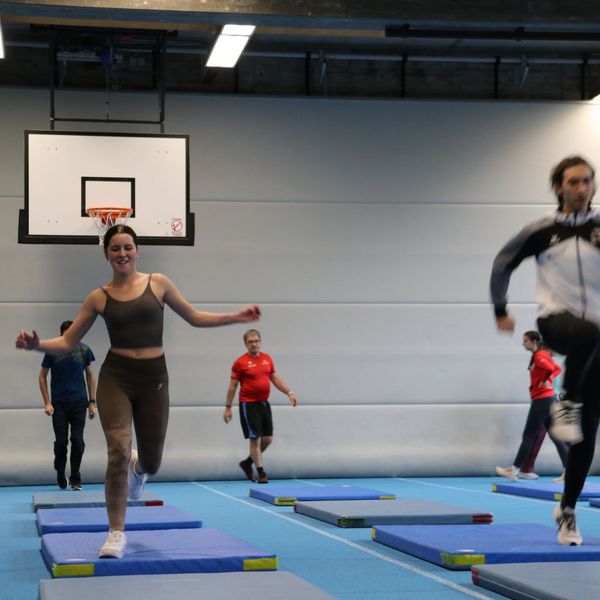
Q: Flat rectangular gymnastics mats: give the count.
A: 10